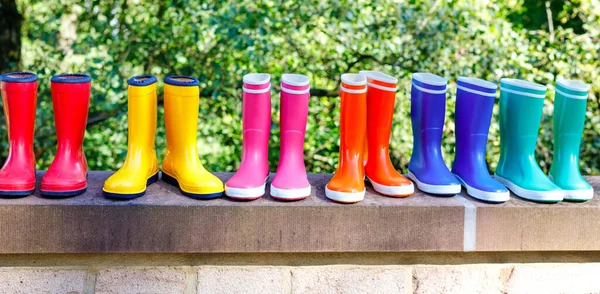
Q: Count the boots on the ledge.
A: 12